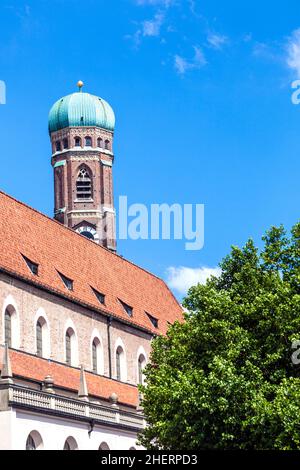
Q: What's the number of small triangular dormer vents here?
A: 5